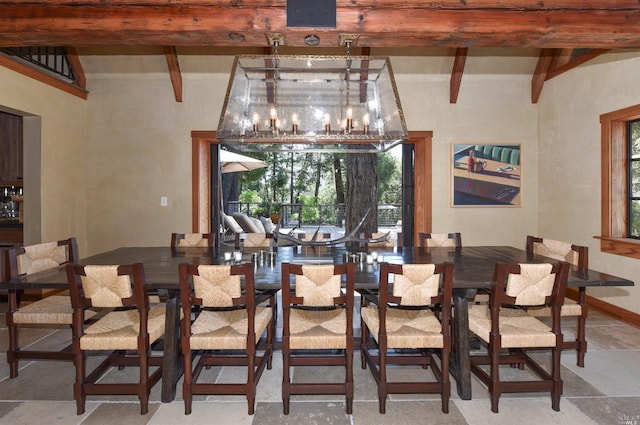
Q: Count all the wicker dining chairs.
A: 12